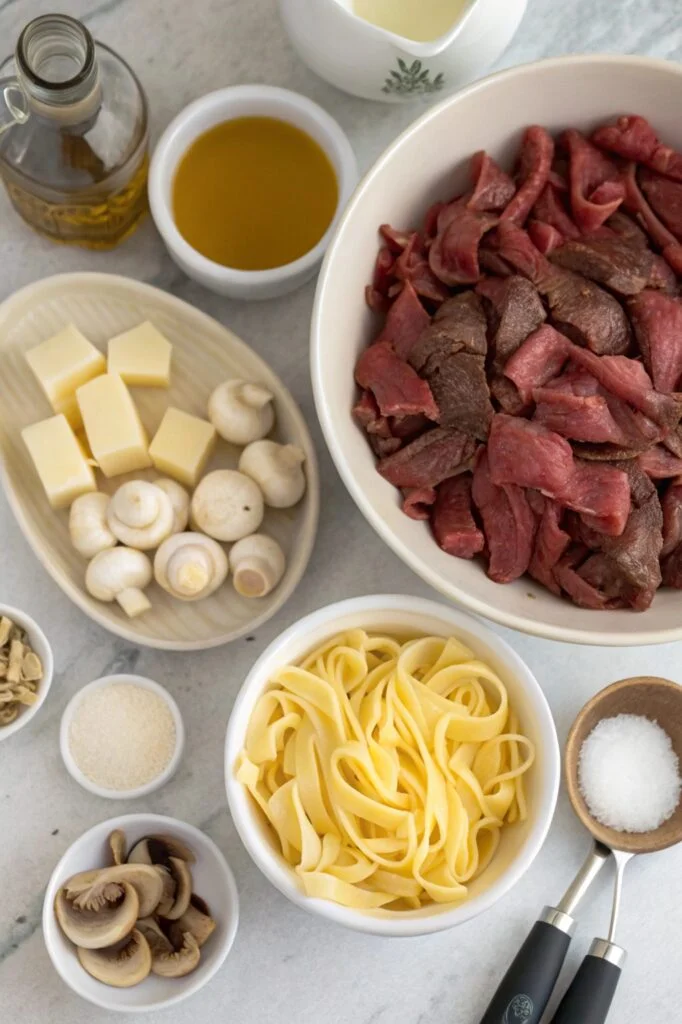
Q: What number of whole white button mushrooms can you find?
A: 9